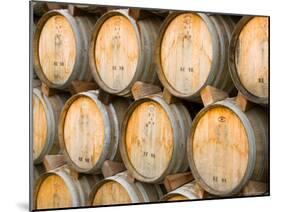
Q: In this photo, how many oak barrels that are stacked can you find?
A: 11